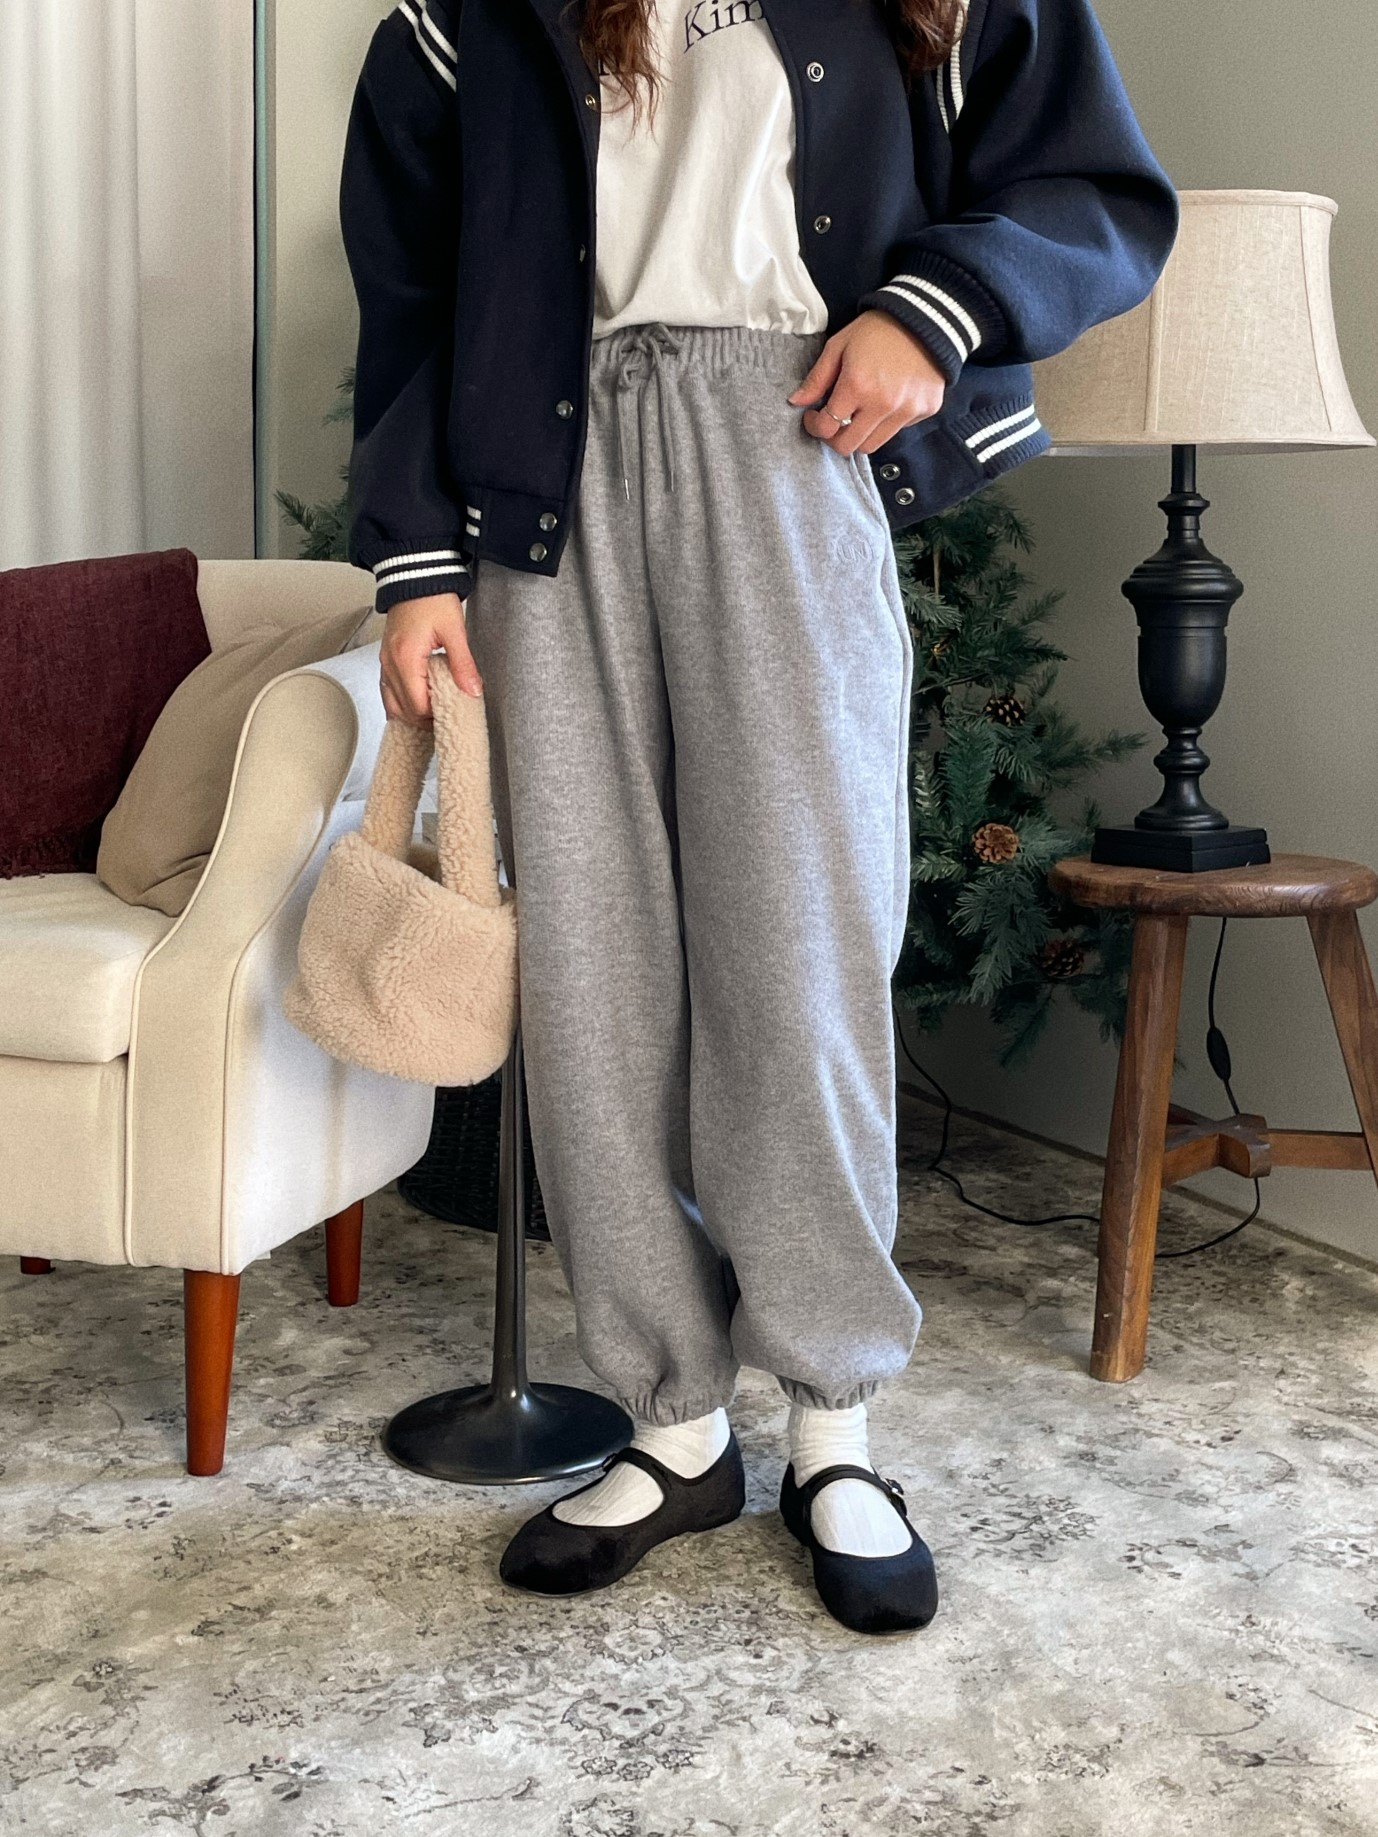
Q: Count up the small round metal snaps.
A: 9